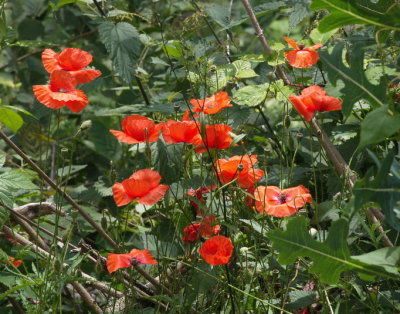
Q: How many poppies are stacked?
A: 2